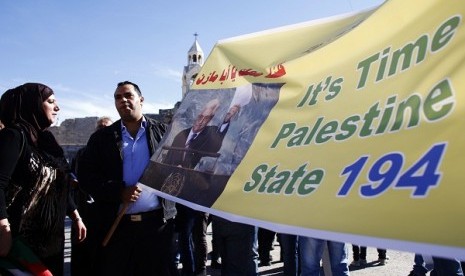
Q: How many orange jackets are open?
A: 0